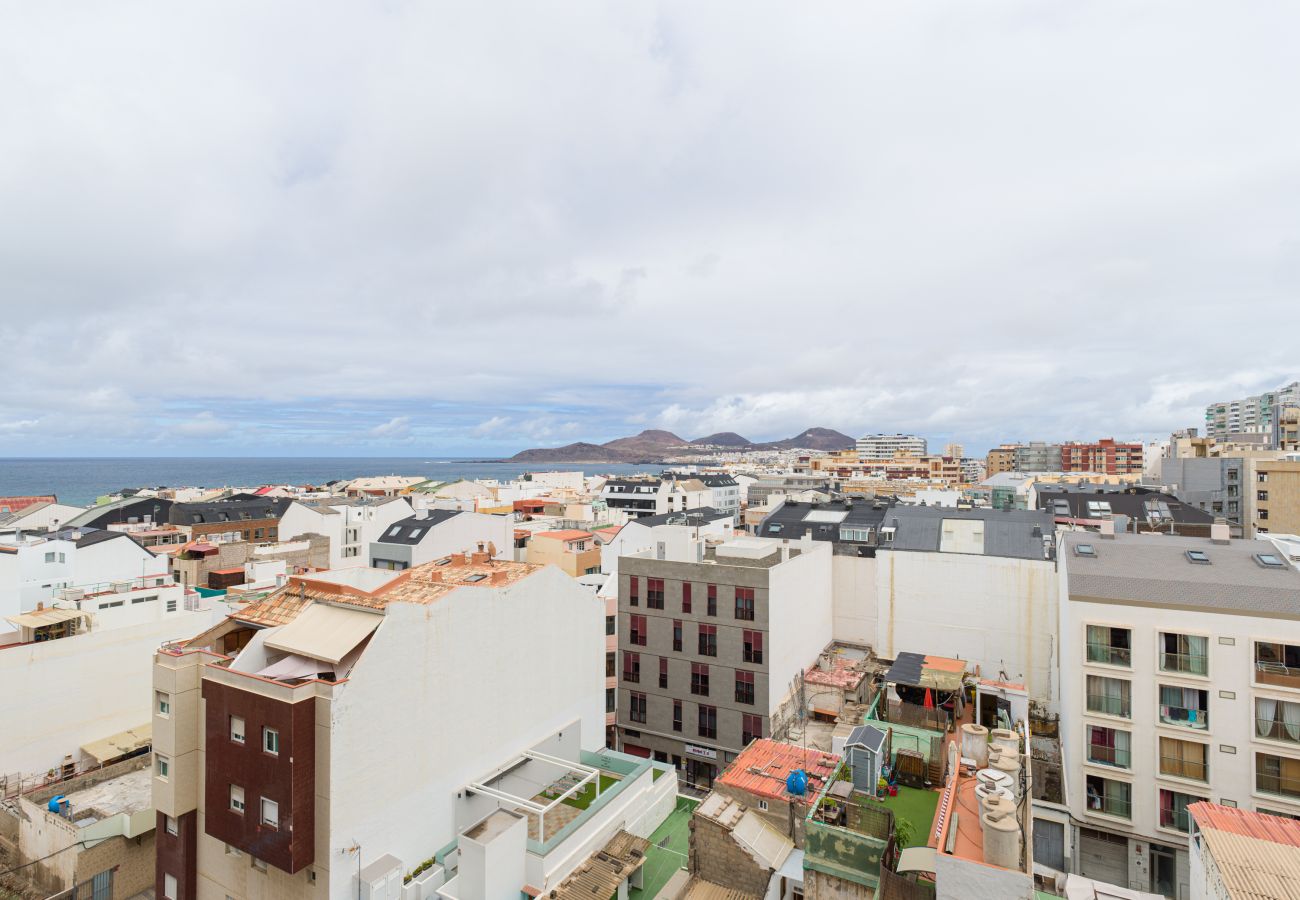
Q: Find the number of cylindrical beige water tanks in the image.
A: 8